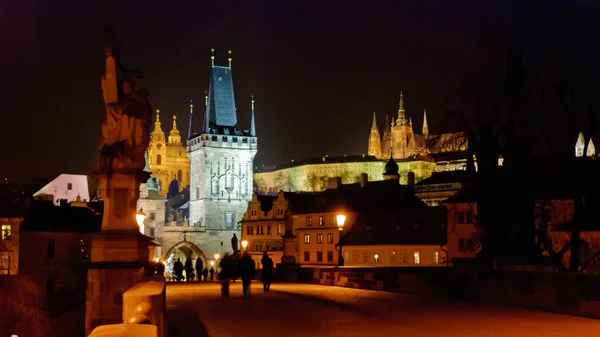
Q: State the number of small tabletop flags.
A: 0